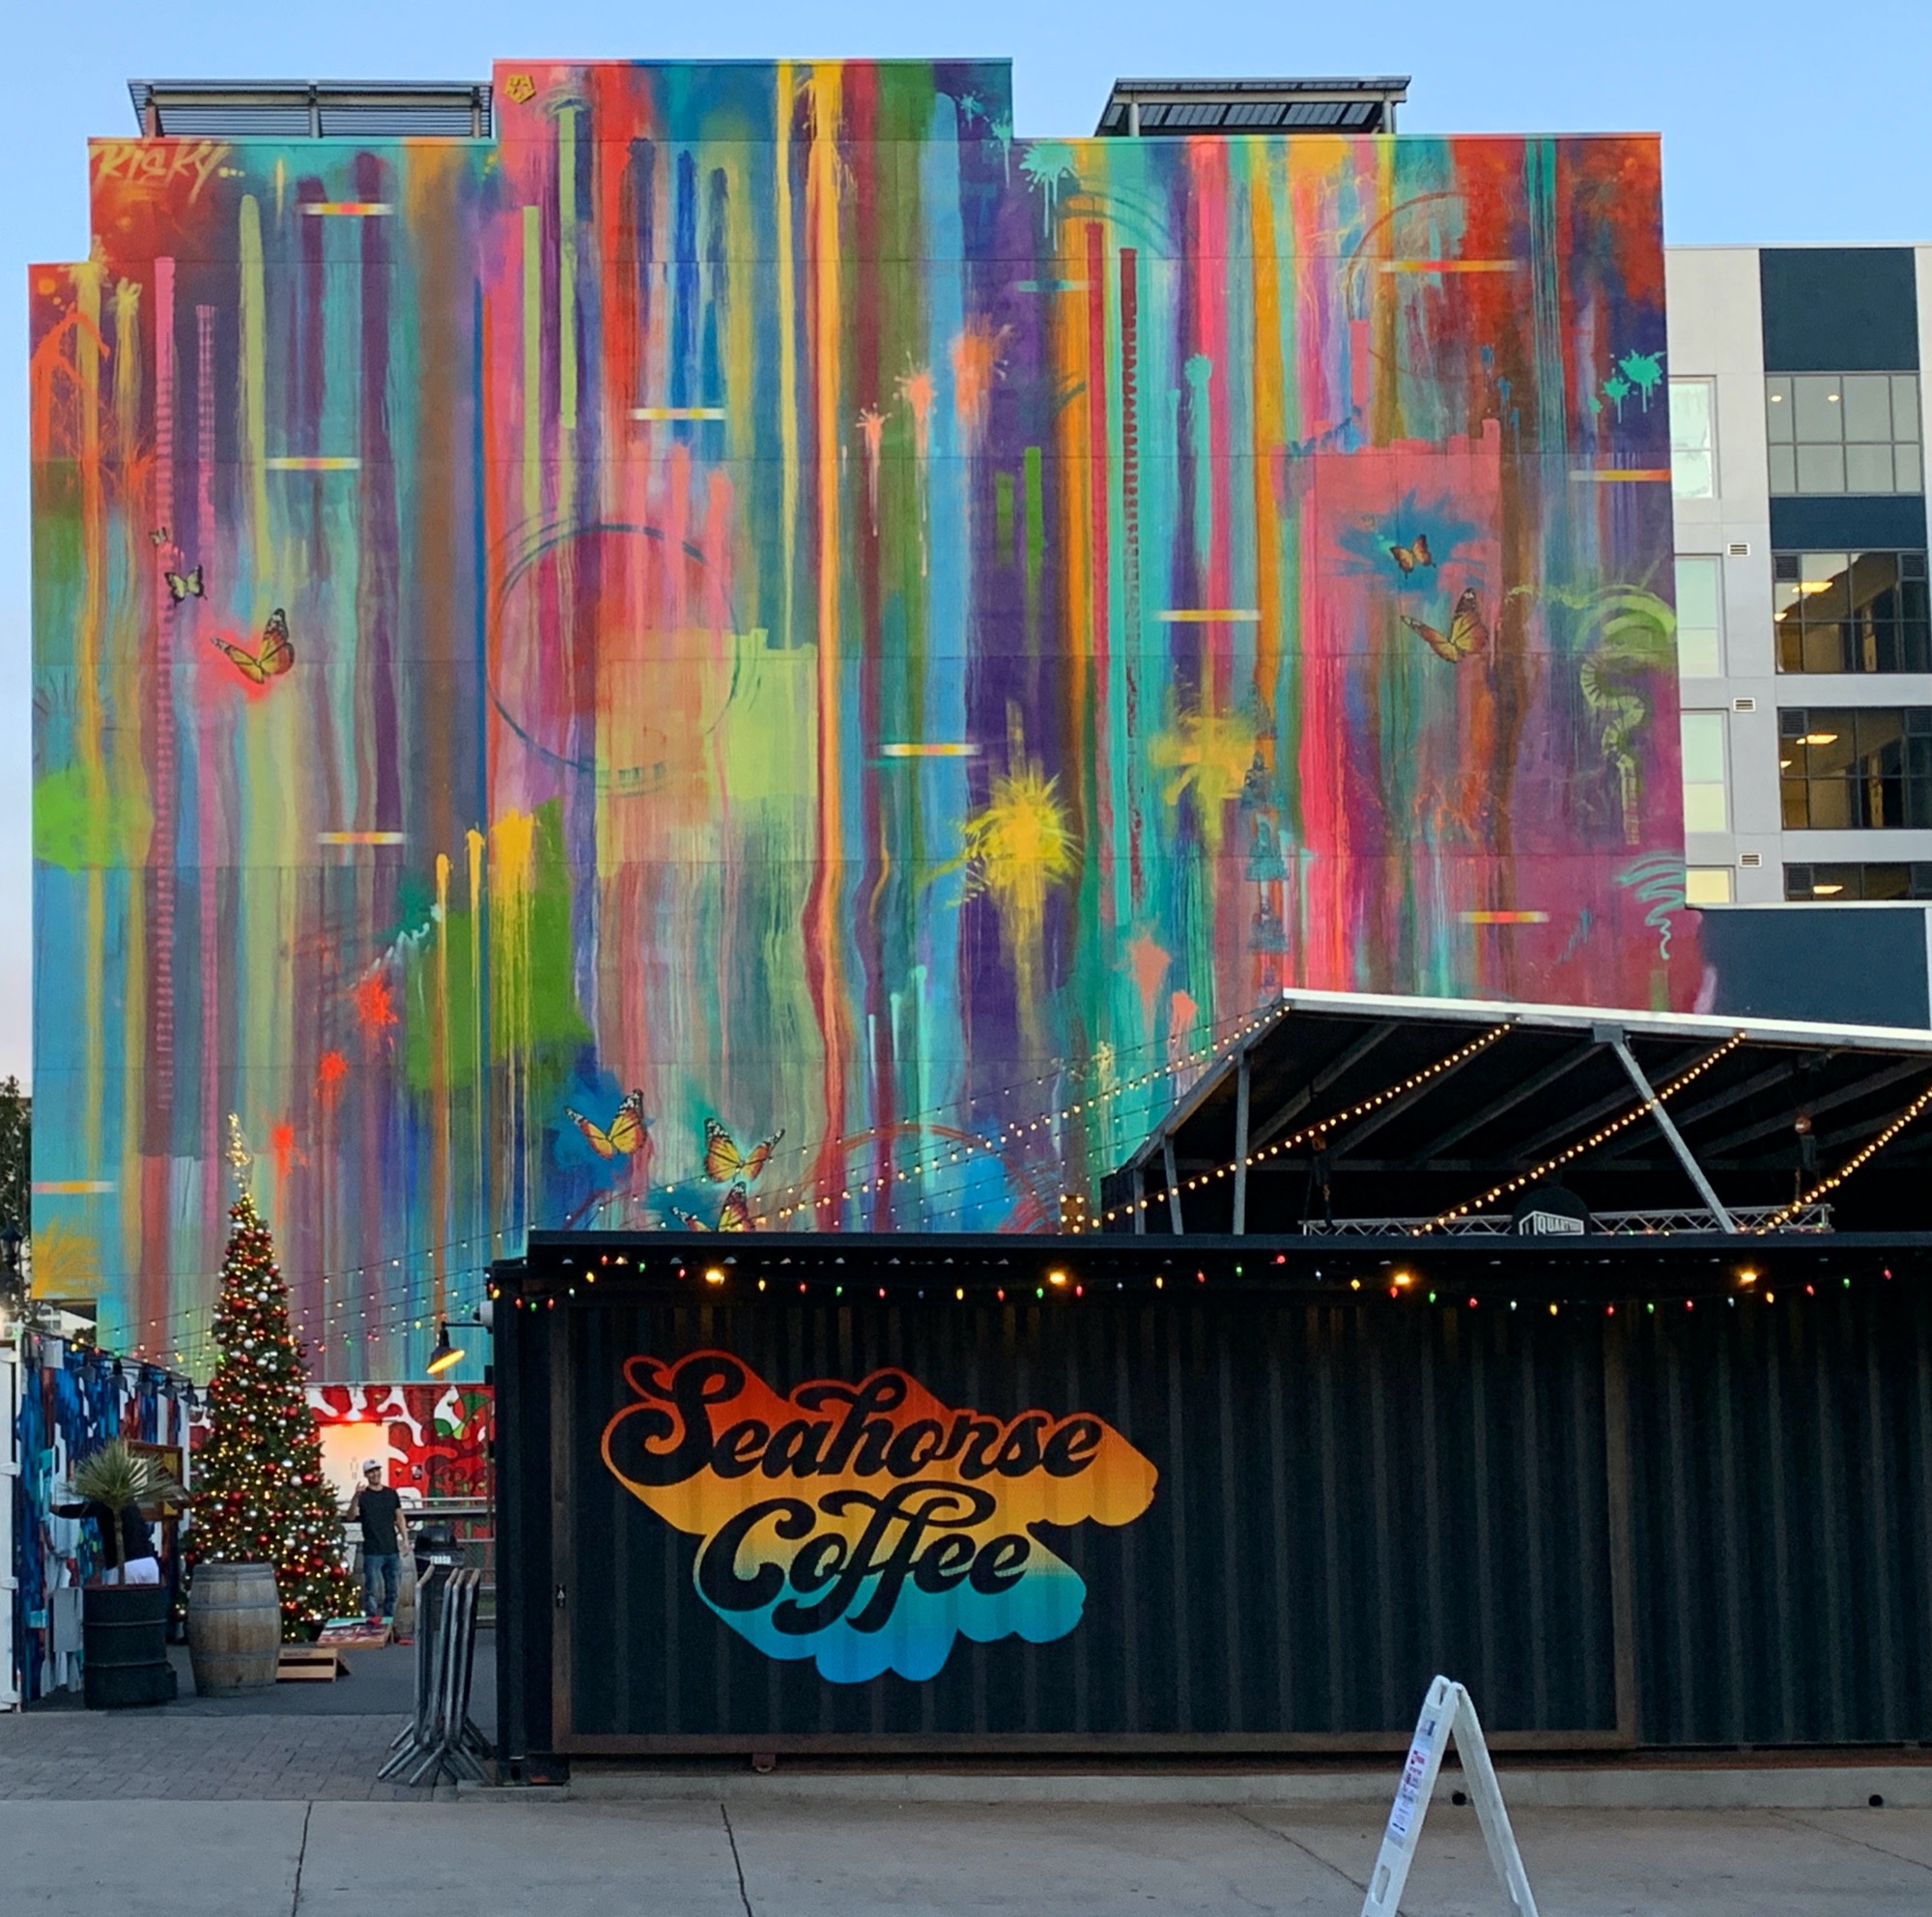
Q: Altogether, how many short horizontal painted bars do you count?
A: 11